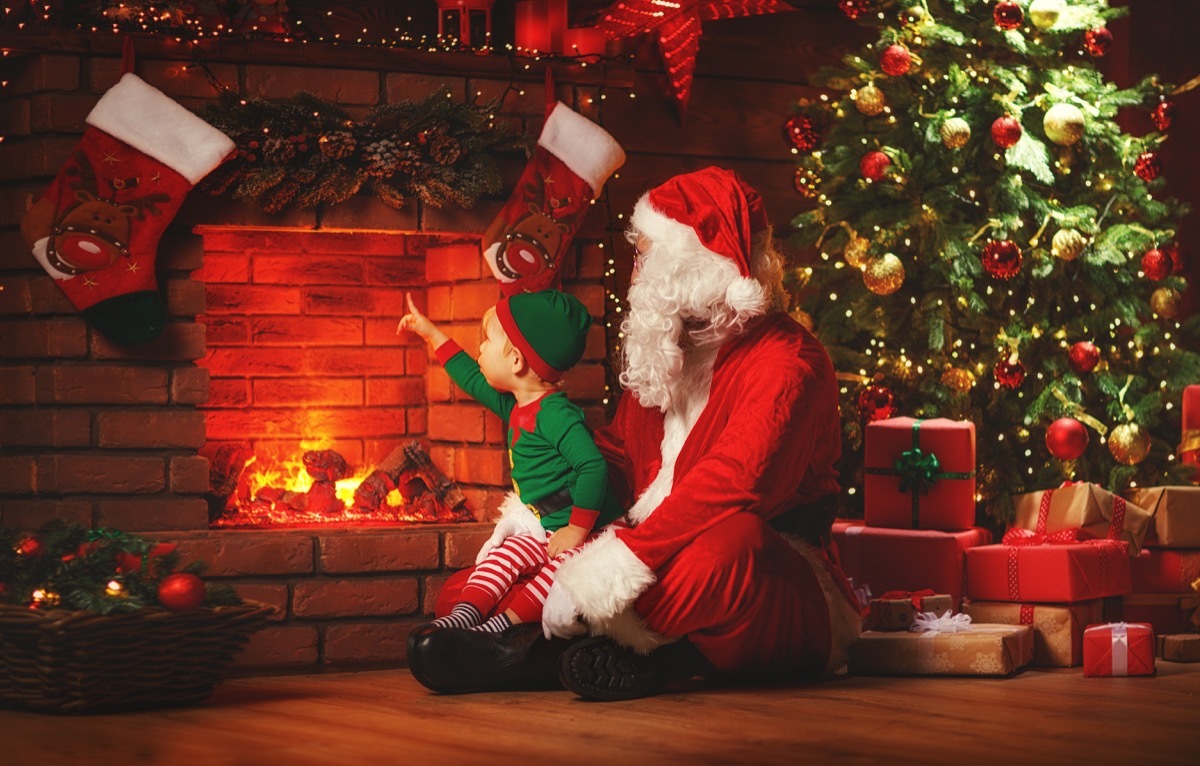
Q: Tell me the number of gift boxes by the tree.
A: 13